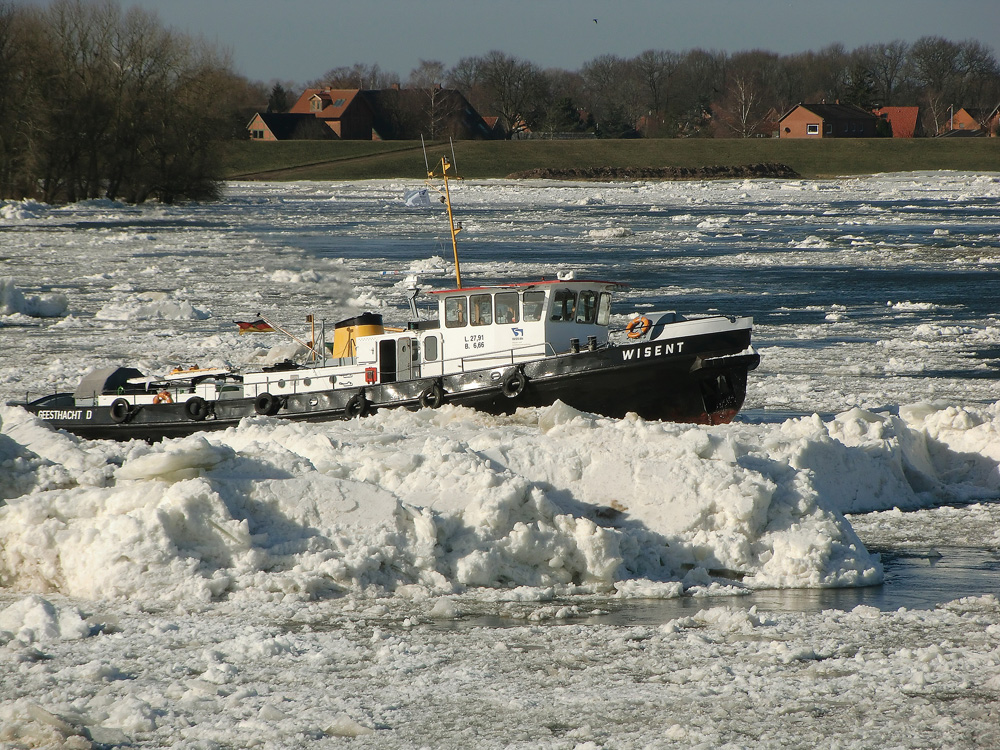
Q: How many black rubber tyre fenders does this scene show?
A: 6